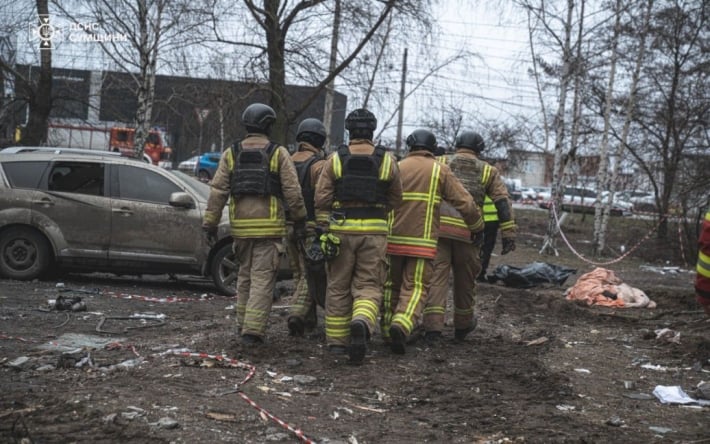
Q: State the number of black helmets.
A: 5